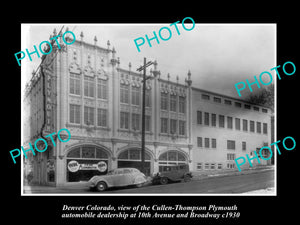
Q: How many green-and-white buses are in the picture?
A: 0